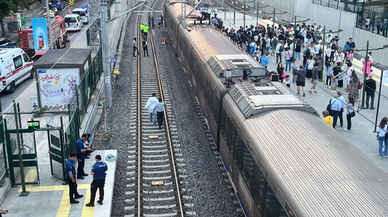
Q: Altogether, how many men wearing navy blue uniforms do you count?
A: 3